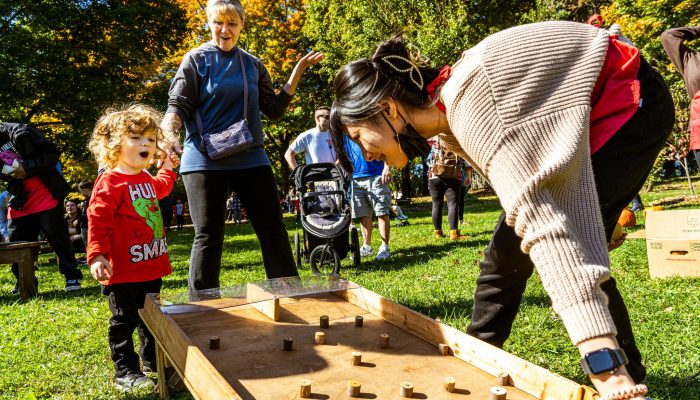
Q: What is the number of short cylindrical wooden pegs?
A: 14